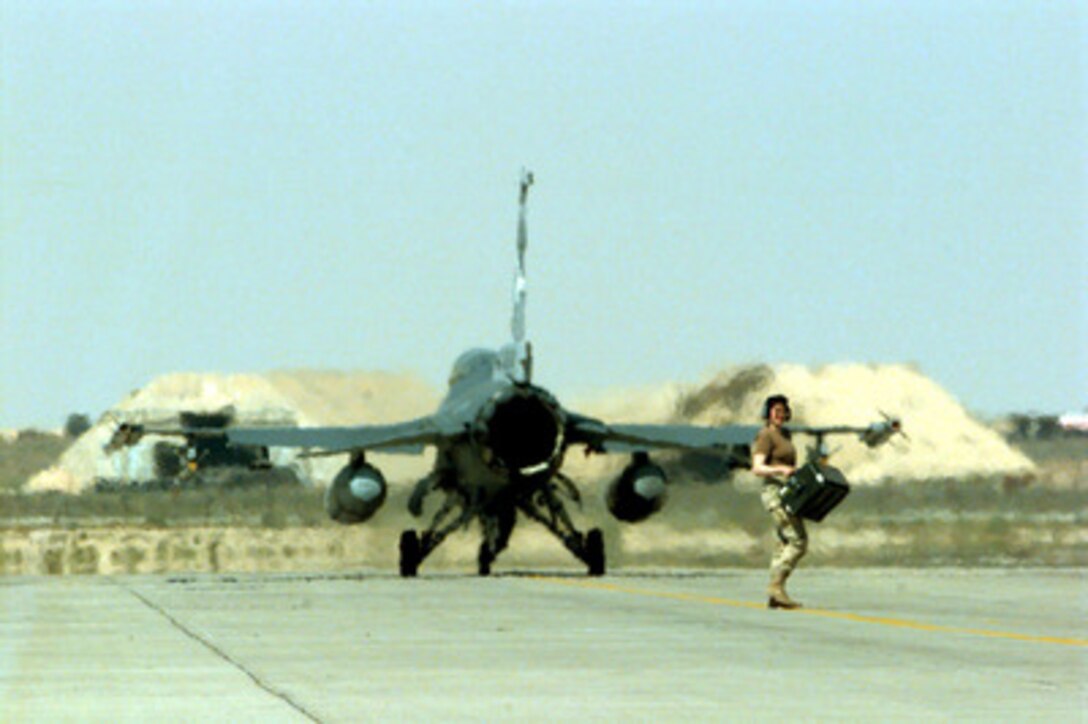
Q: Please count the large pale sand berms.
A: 2